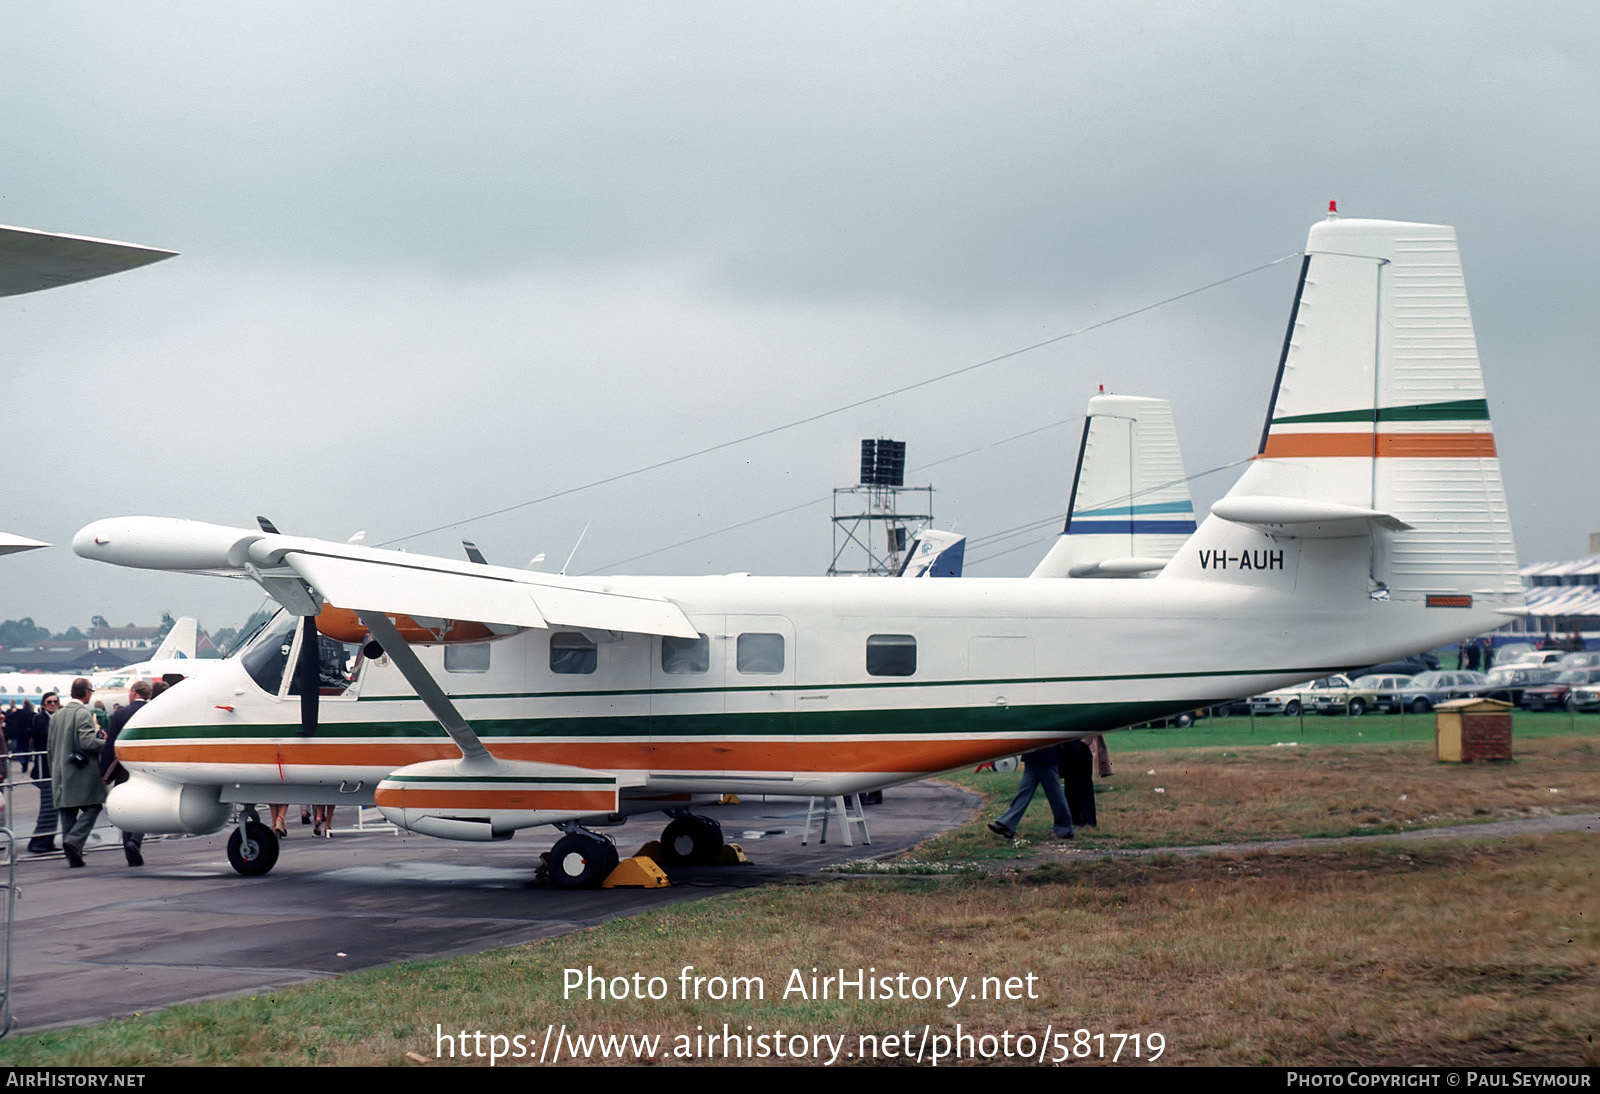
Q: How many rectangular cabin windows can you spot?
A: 5